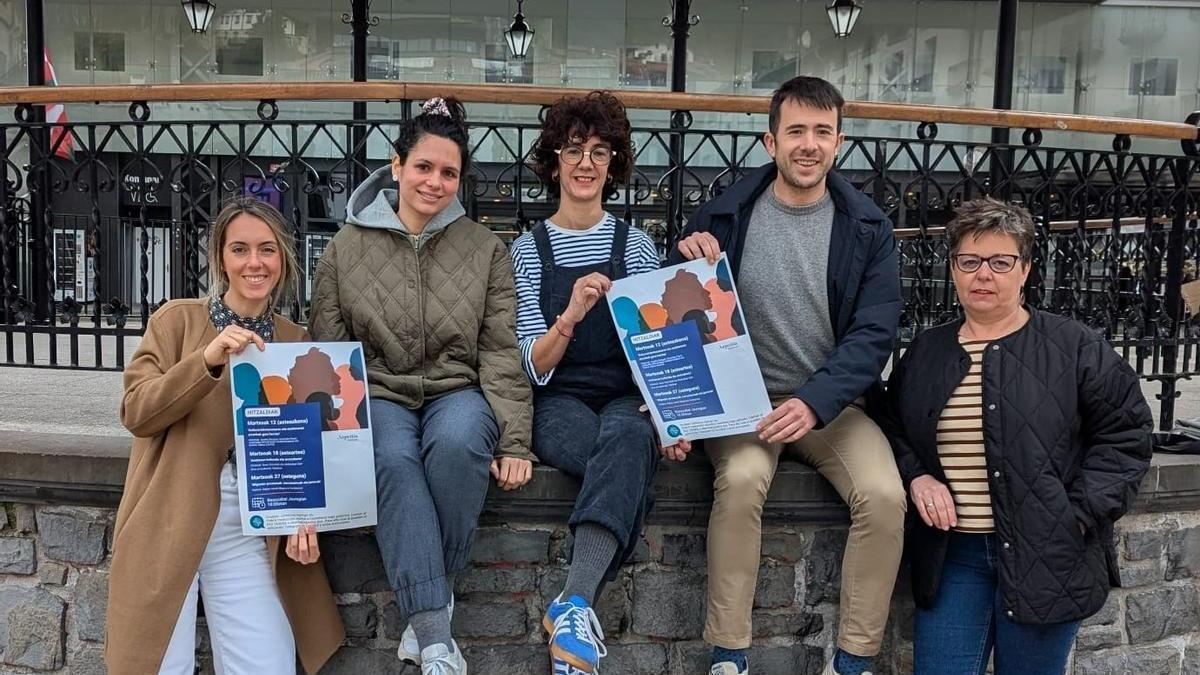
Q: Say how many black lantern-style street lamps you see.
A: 3